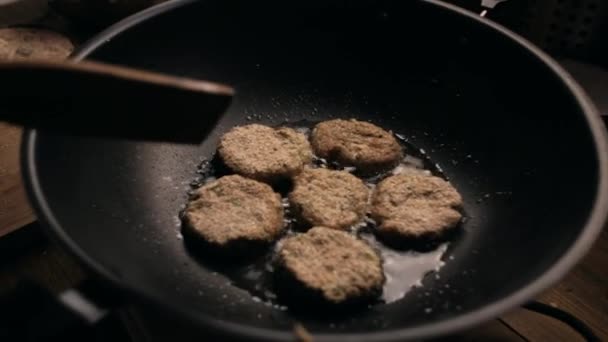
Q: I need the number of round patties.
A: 6